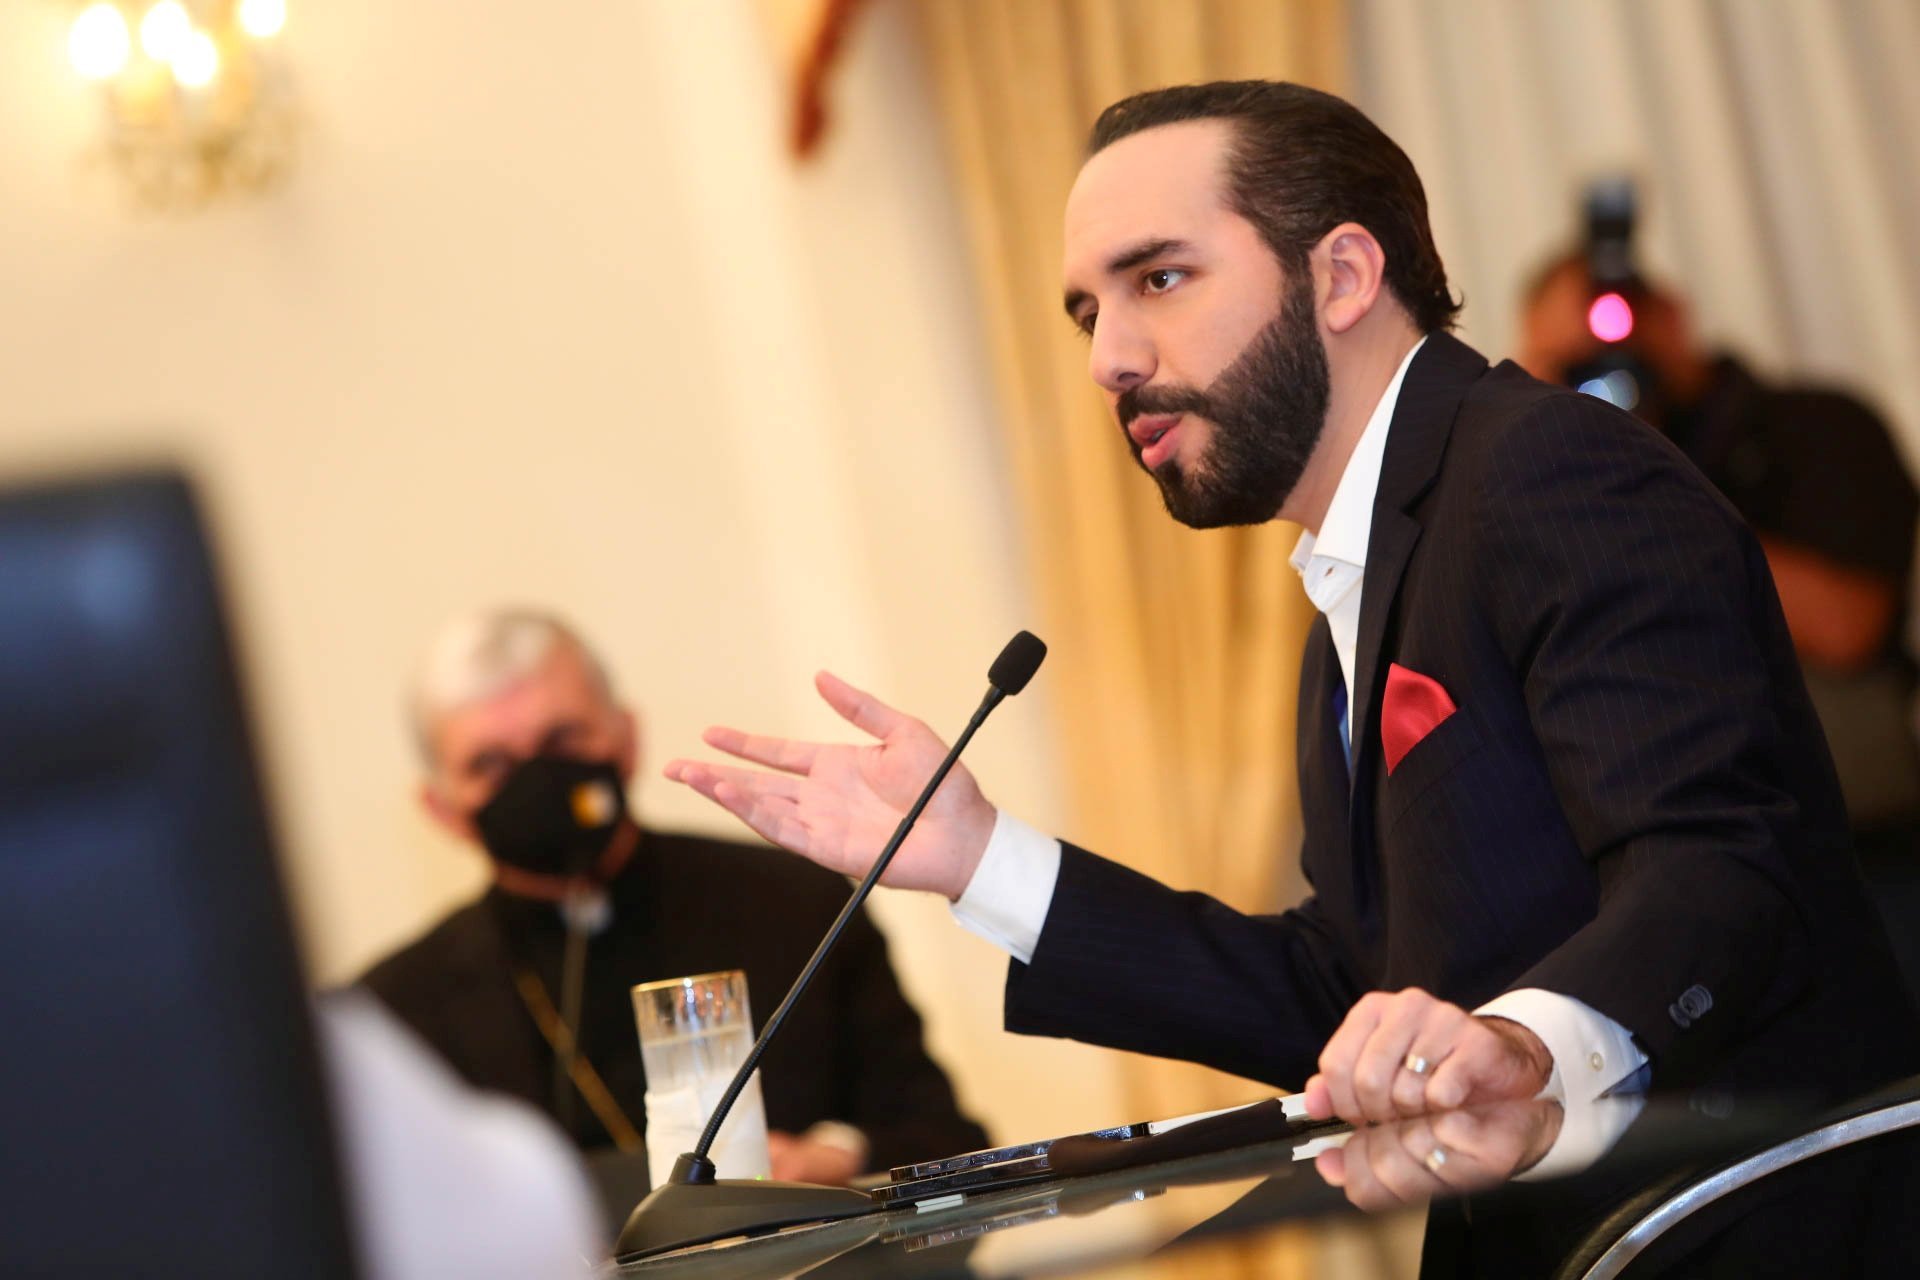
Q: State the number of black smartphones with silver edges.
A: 2